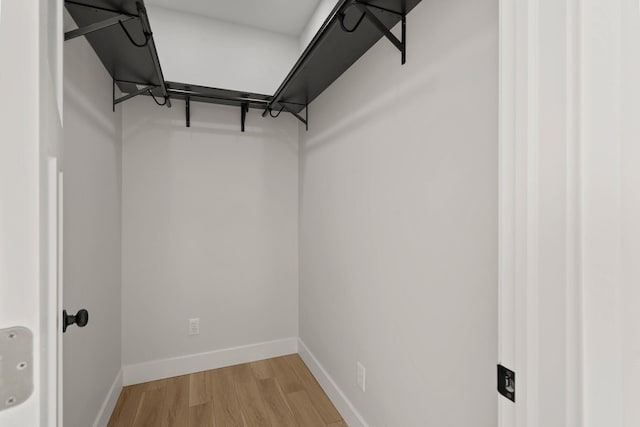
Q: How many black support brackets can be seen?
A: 6